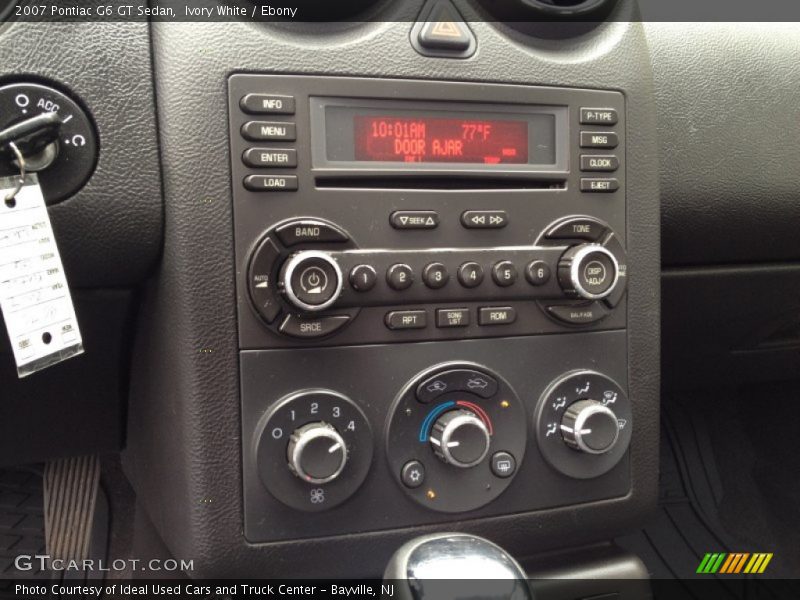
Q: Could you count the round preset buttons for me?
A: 6